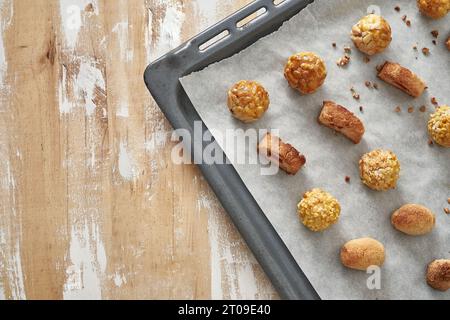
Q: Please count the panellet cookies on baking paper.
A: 13